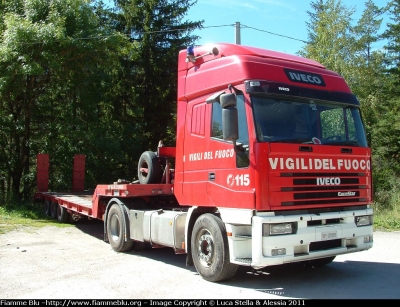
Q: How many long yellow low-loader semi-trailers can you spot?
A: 0